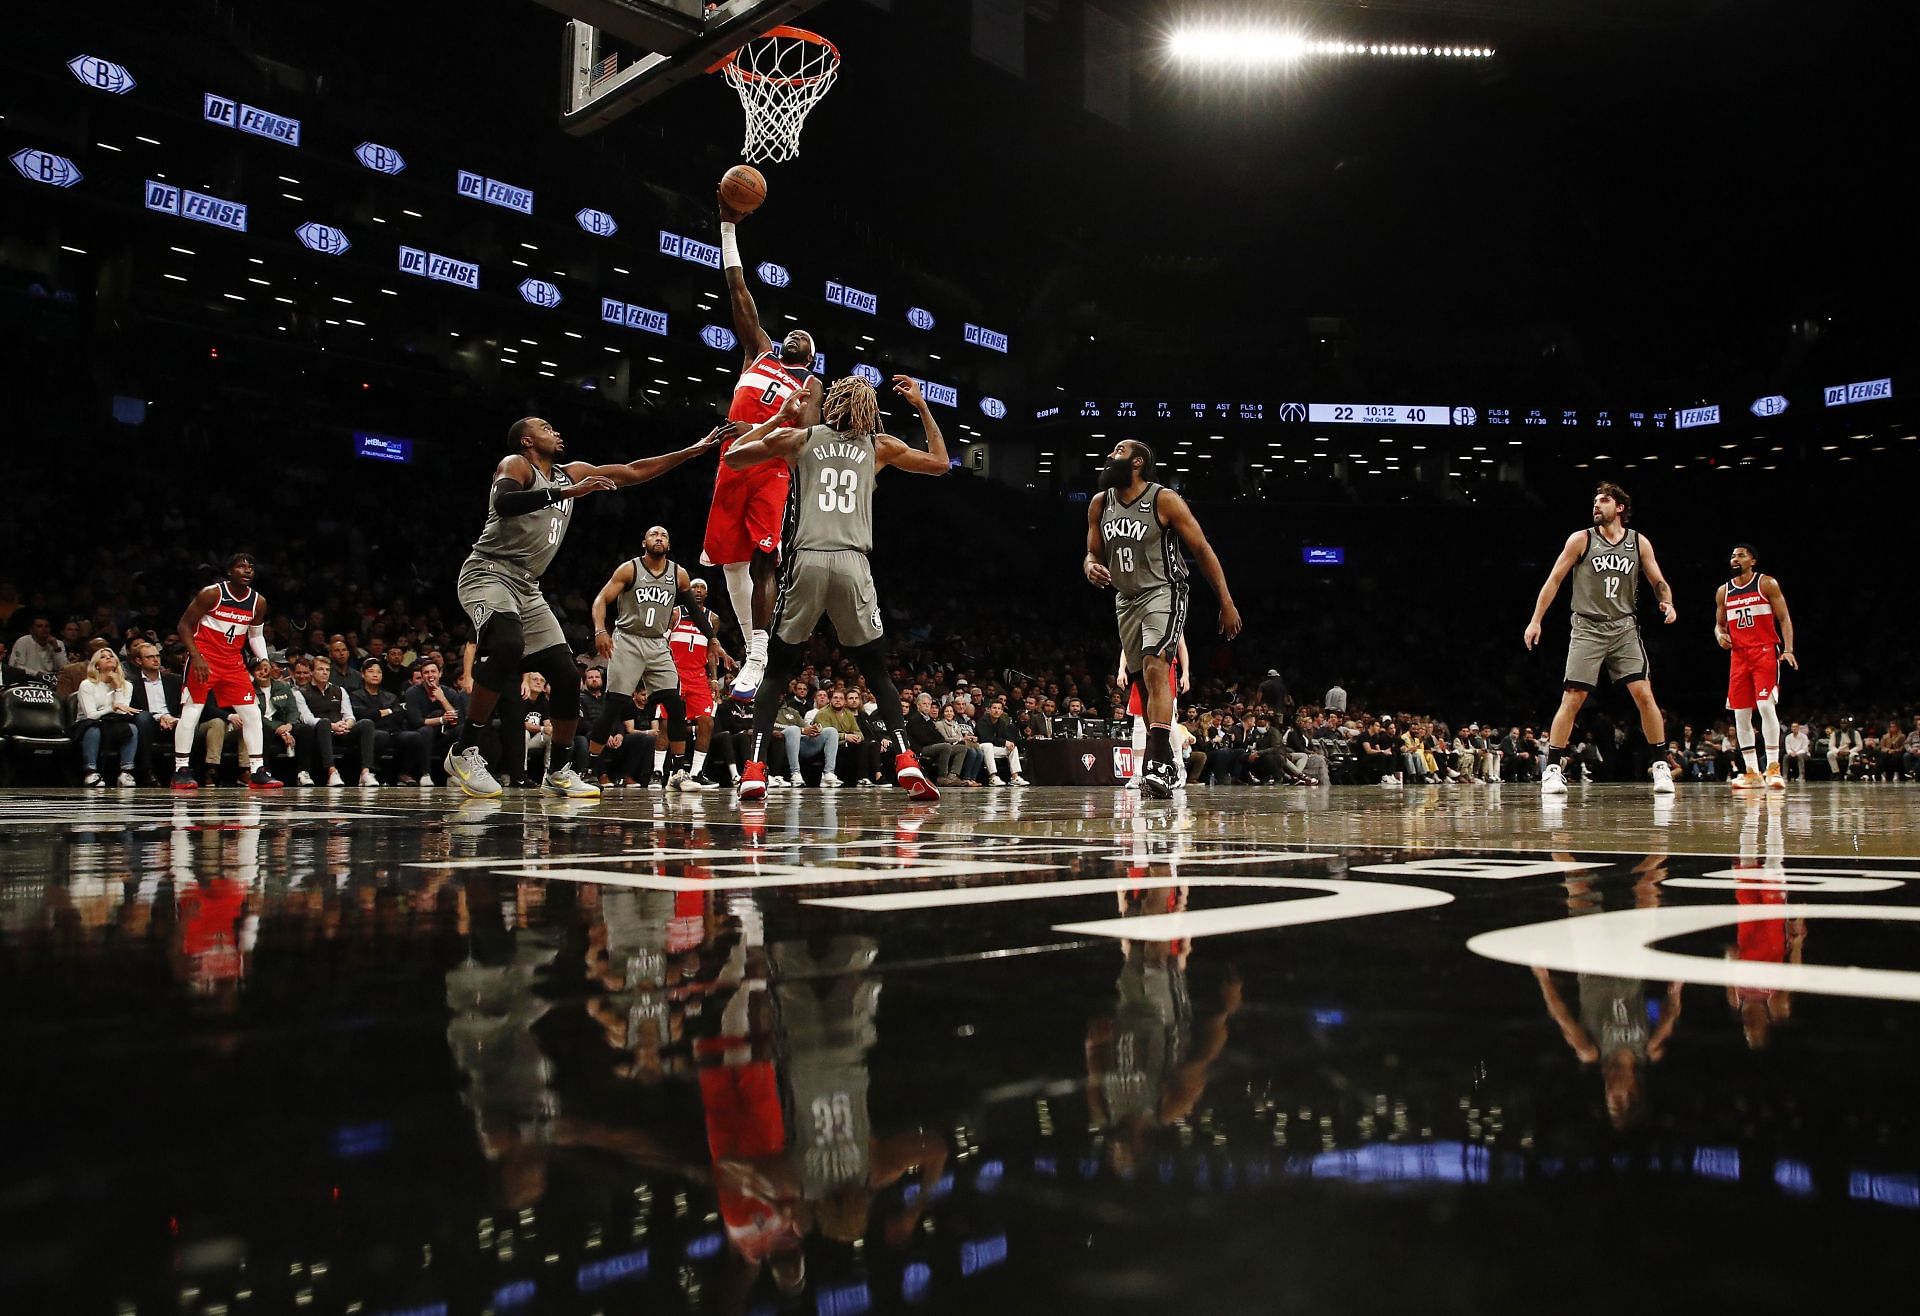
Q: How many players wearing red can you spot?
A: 5